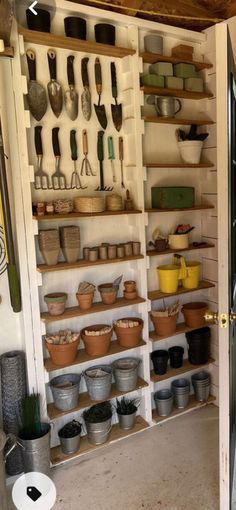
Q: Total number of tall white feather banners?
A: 0